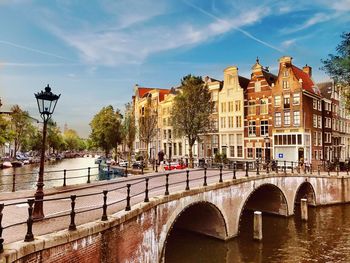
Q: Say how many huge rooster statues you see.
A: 0